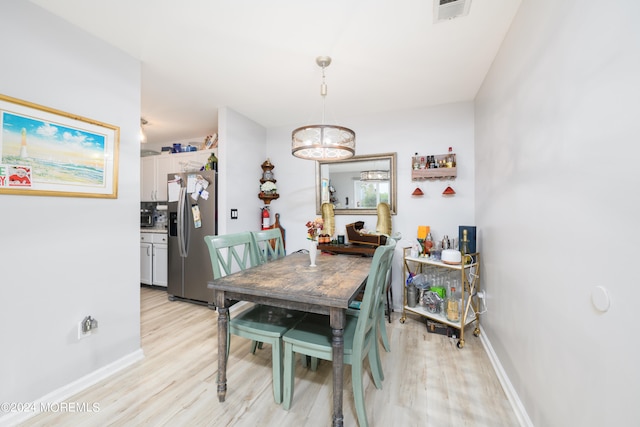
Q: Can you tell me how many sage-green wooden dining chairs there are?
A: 4